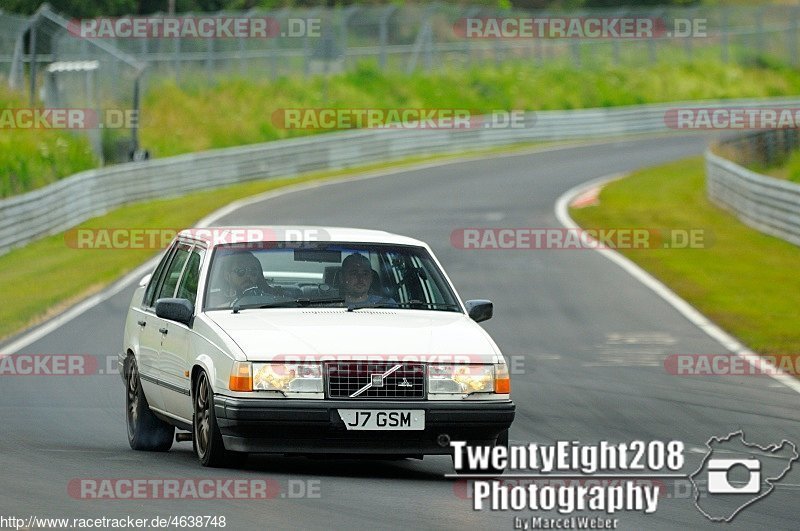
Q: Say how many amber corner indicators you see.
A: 2